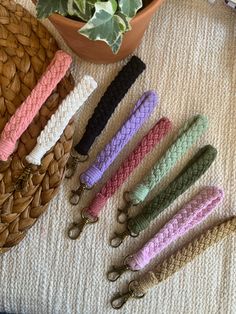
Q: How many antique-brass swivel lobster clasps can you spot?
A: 8